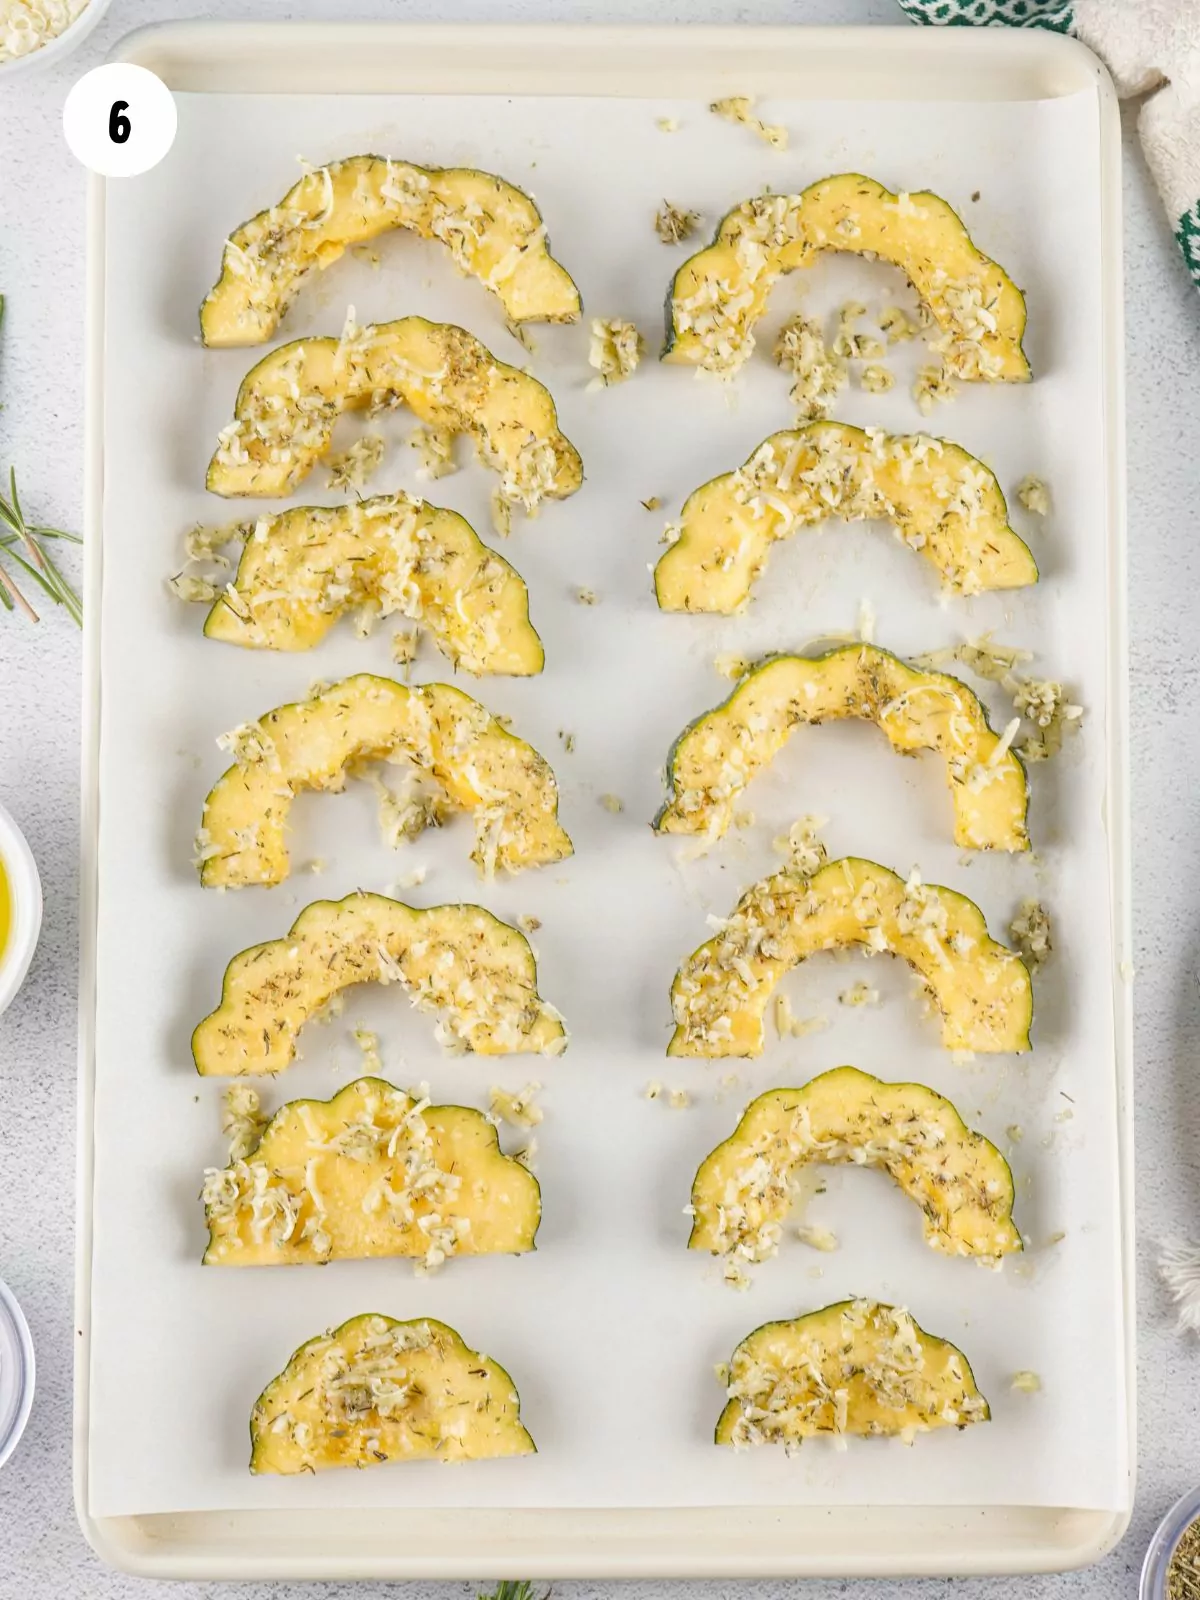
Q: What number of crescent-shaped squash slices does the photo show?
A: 10